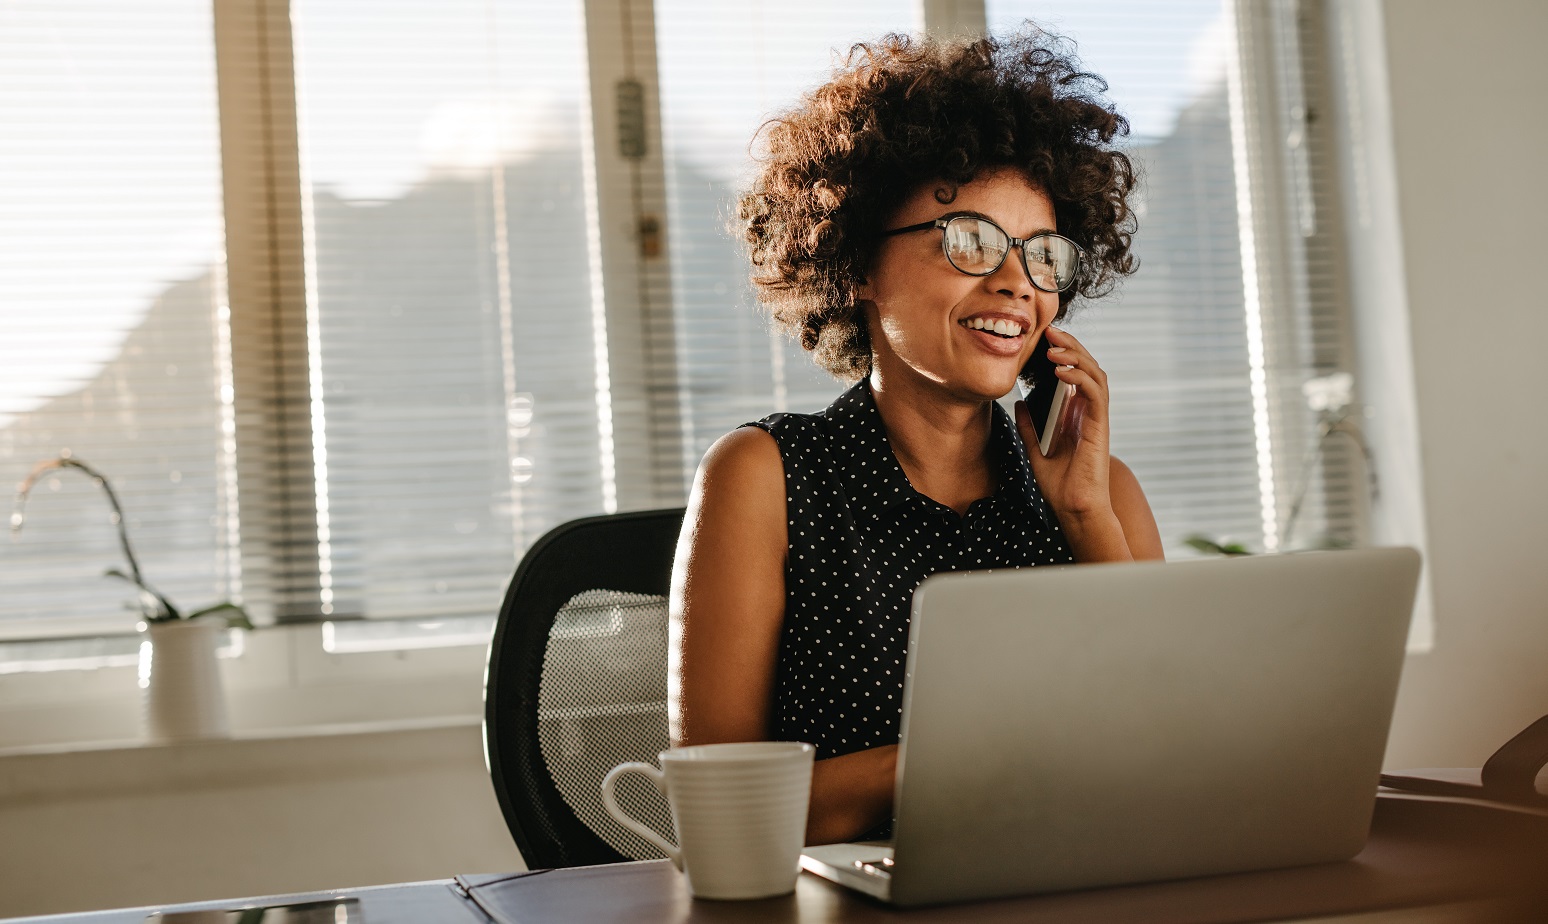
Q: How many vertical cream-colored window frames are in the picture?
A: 4